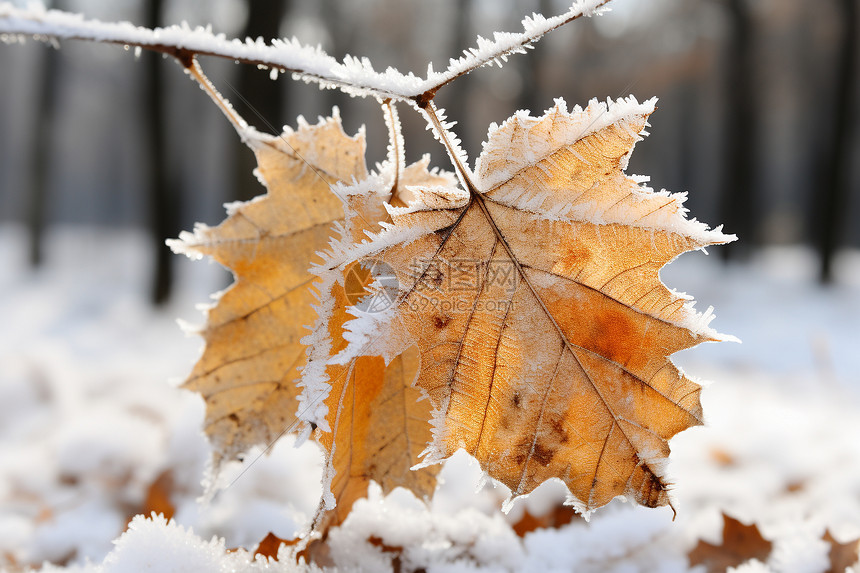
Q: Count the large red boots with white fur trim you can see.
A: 0